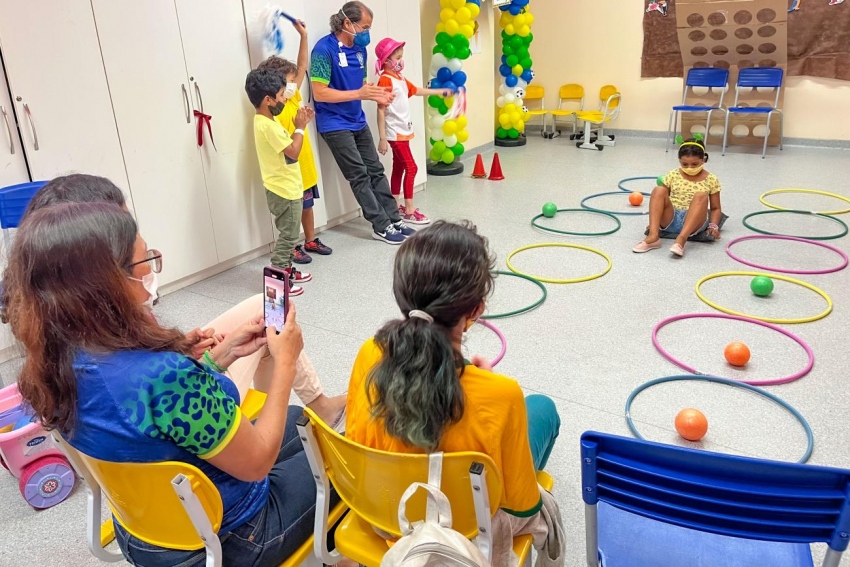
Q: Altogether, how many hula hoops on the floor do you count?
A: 12